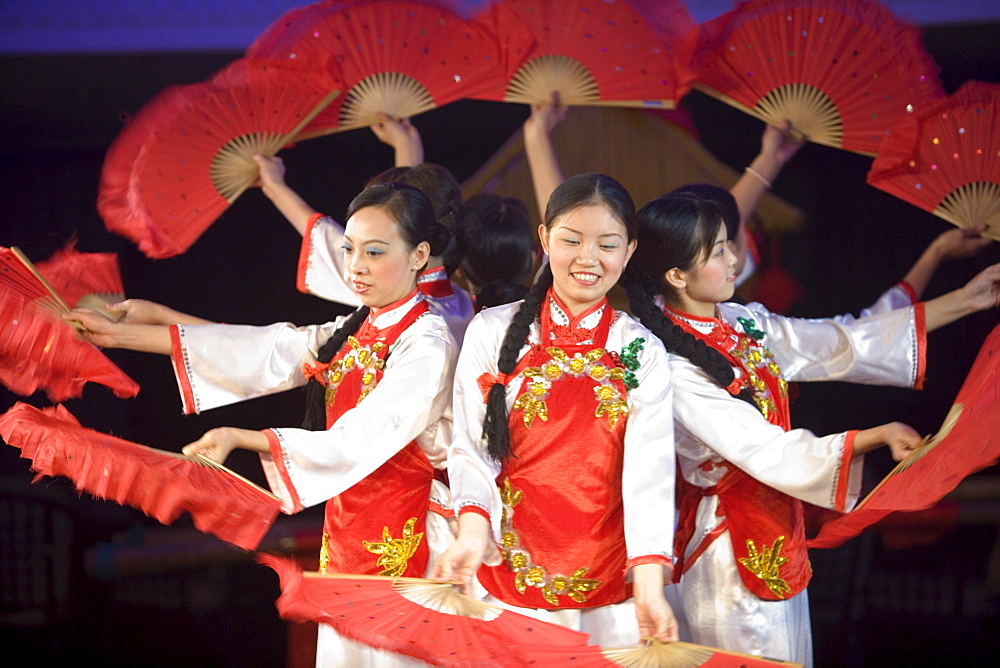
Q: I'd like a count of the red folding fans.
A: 11